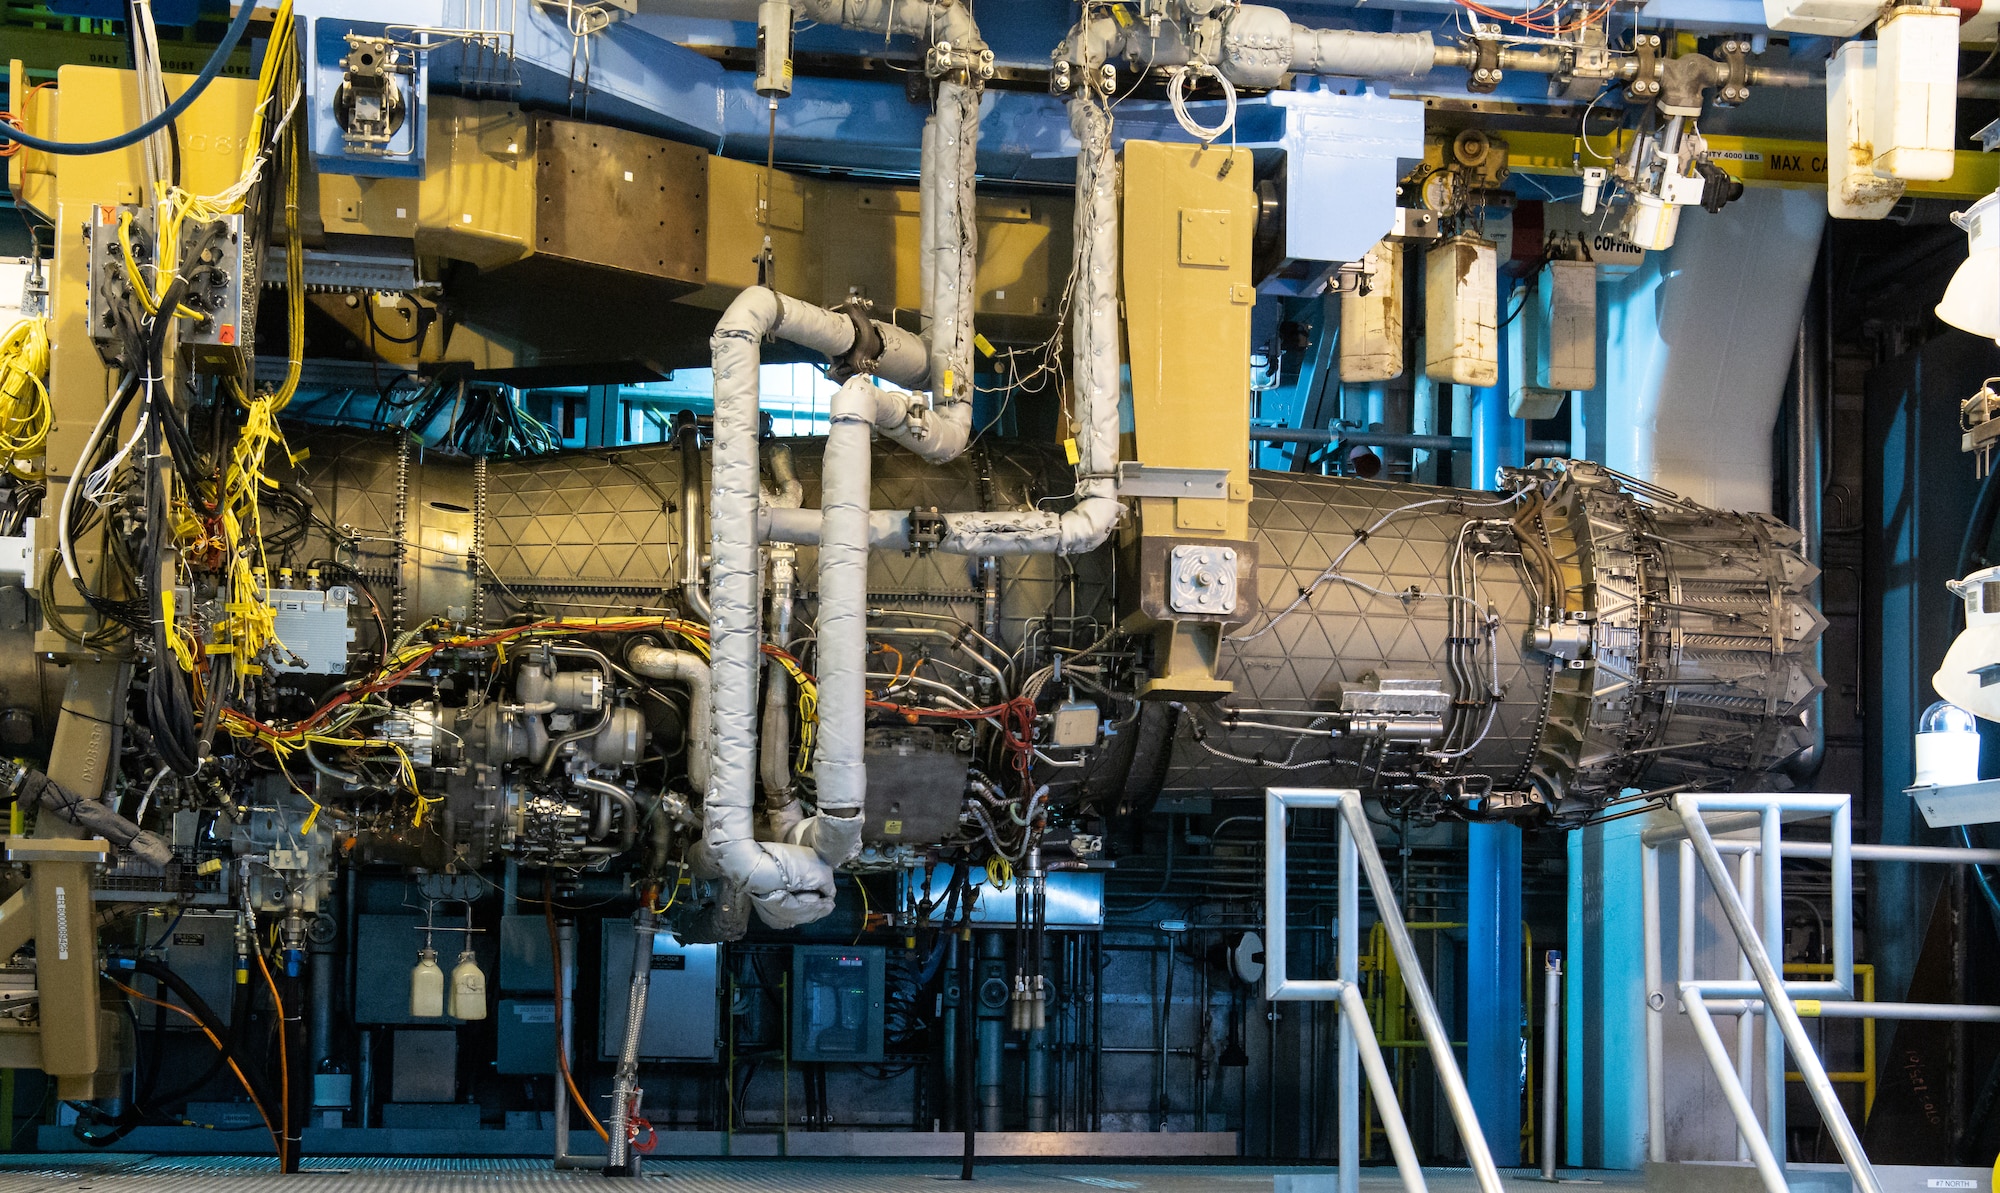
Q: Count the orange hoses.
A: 3